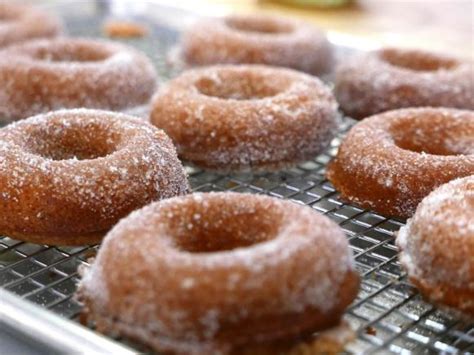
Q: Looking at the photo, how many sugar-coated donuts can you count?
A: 9